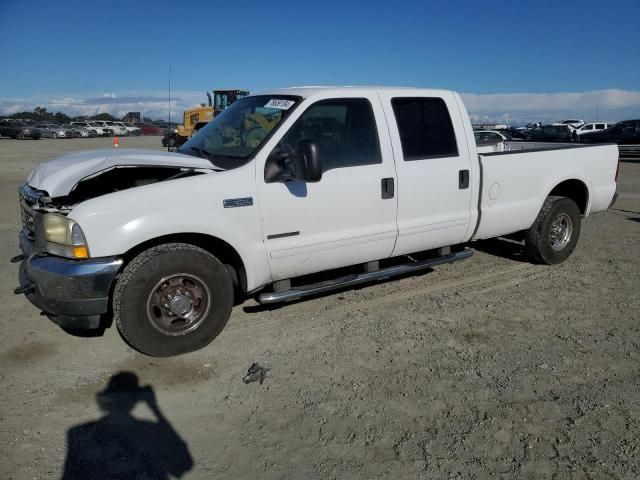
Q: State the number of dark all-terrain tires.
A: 2